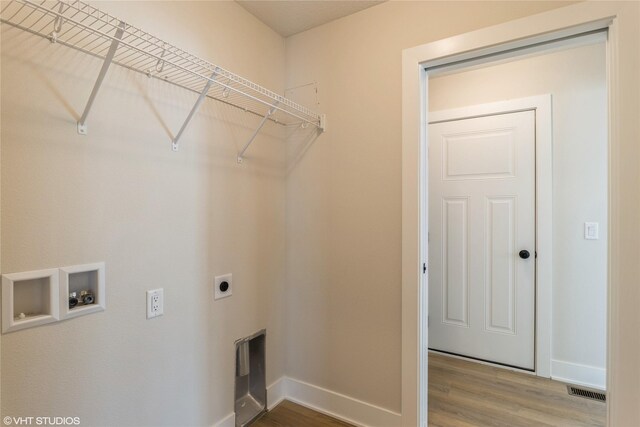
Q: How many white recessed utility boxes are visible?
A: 2